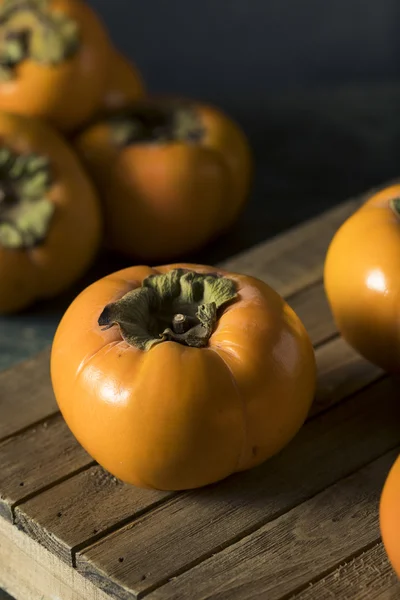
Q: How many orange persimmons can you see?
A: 7